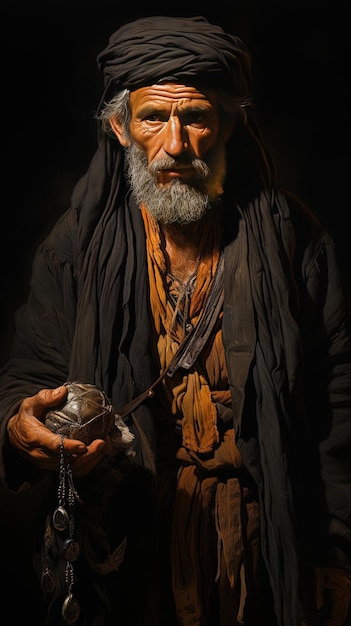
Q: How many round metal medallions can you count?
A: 4